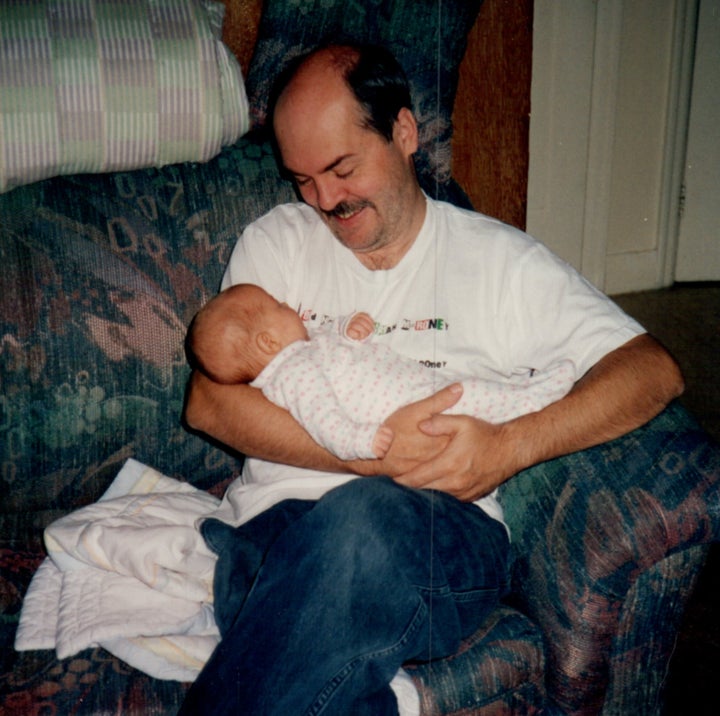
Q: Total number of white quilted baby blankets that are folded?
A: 1